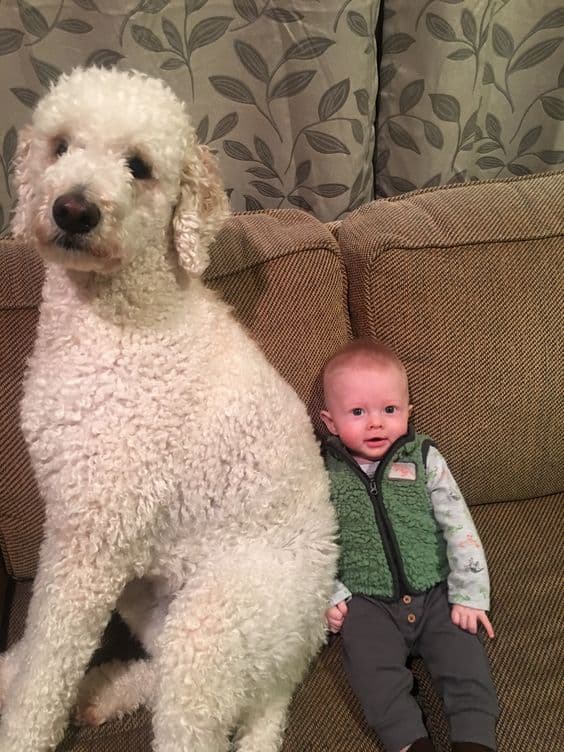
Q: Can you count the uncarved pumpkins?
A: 0